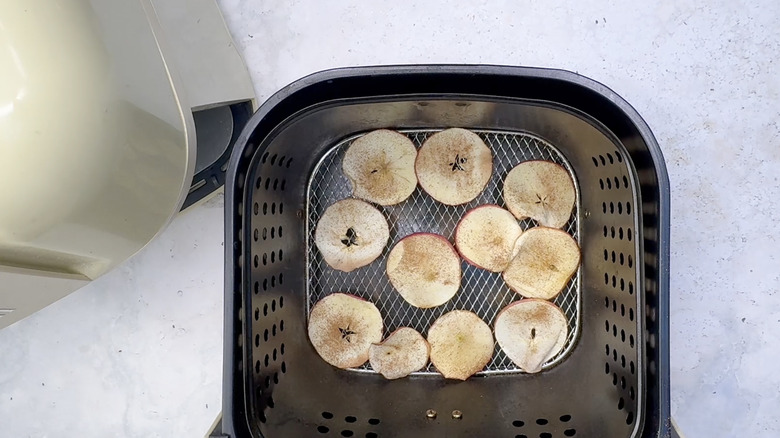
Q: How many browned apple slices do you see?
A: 11